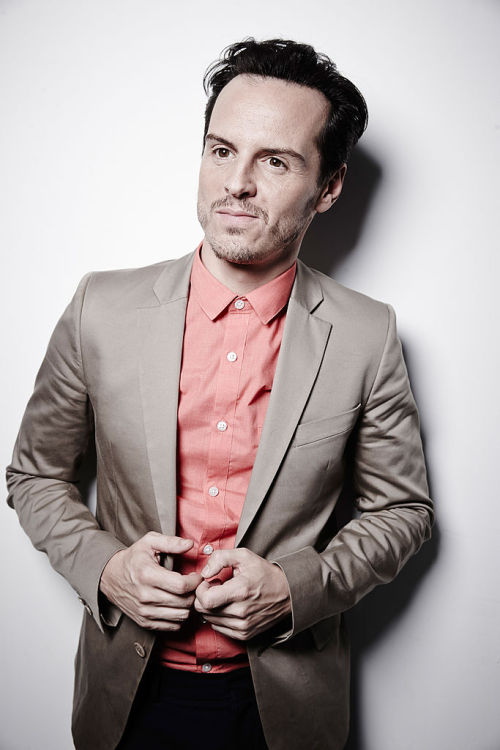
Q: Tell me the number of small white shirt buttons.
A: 6